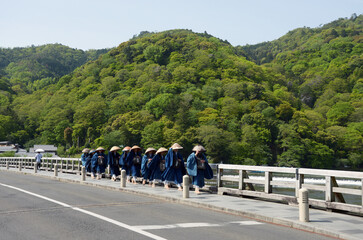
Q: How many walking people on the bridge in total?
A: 11